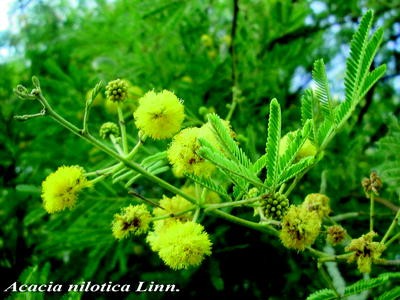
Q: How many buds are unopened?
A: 3